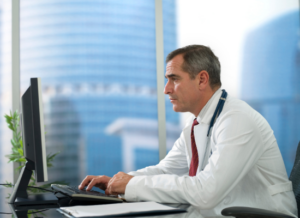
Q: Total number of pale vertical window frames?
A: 2